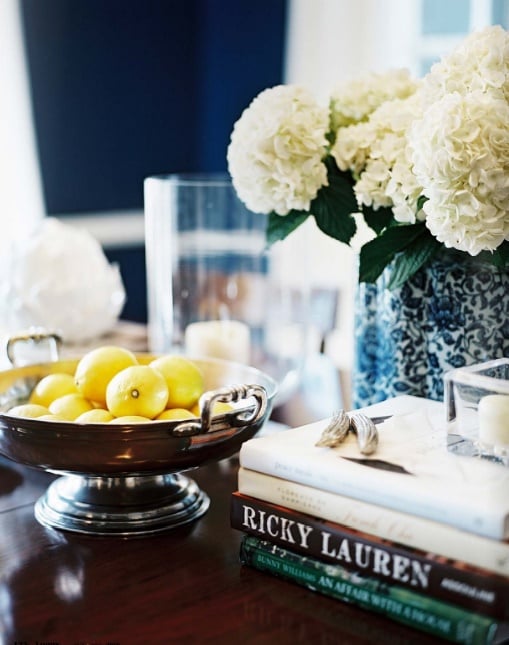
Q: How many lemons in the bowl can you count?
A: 11